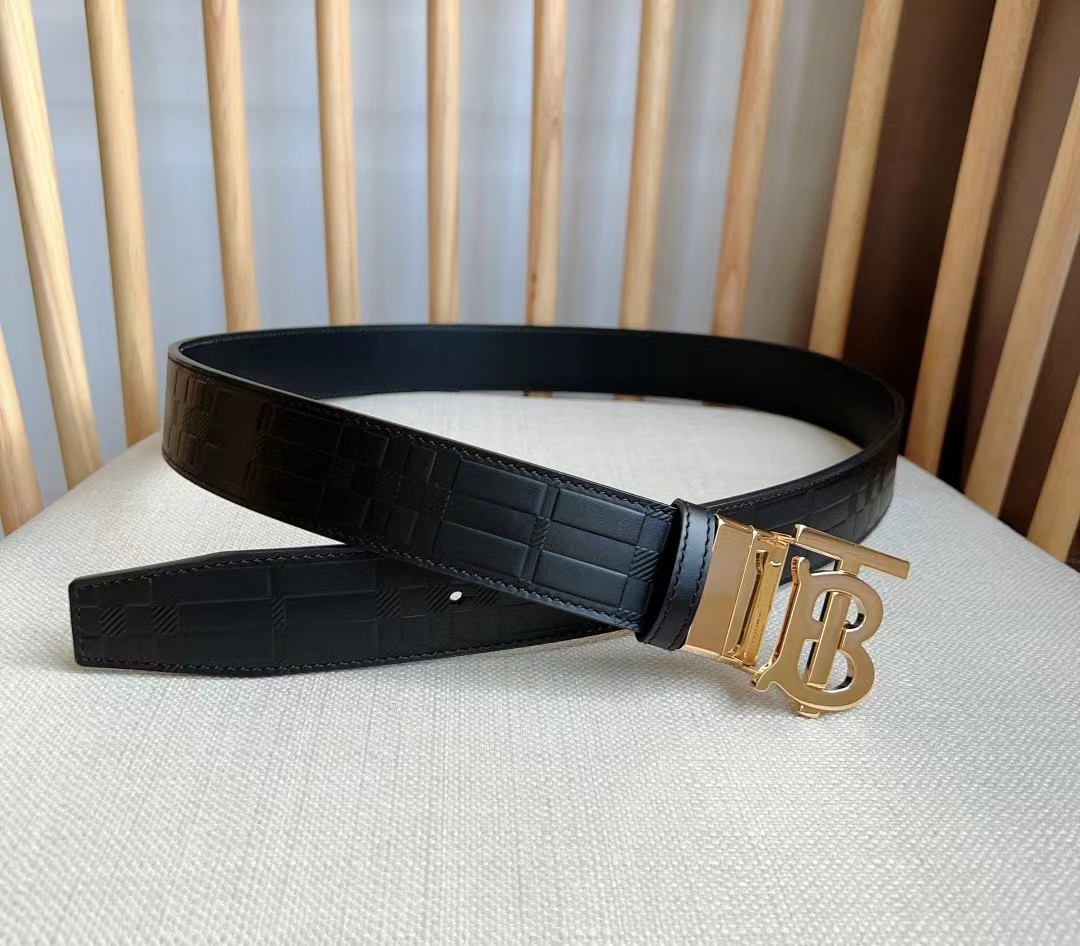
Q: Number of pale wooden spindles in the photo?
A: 13